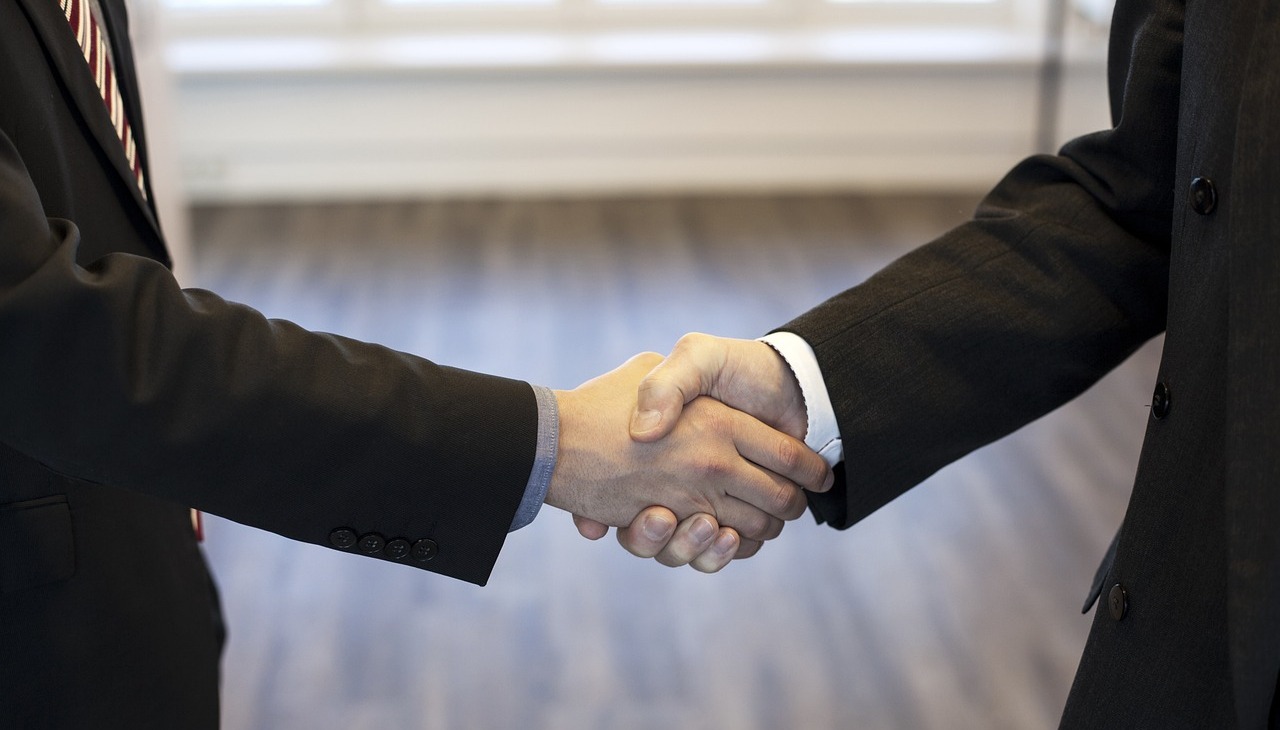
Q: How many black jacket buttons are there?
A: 7